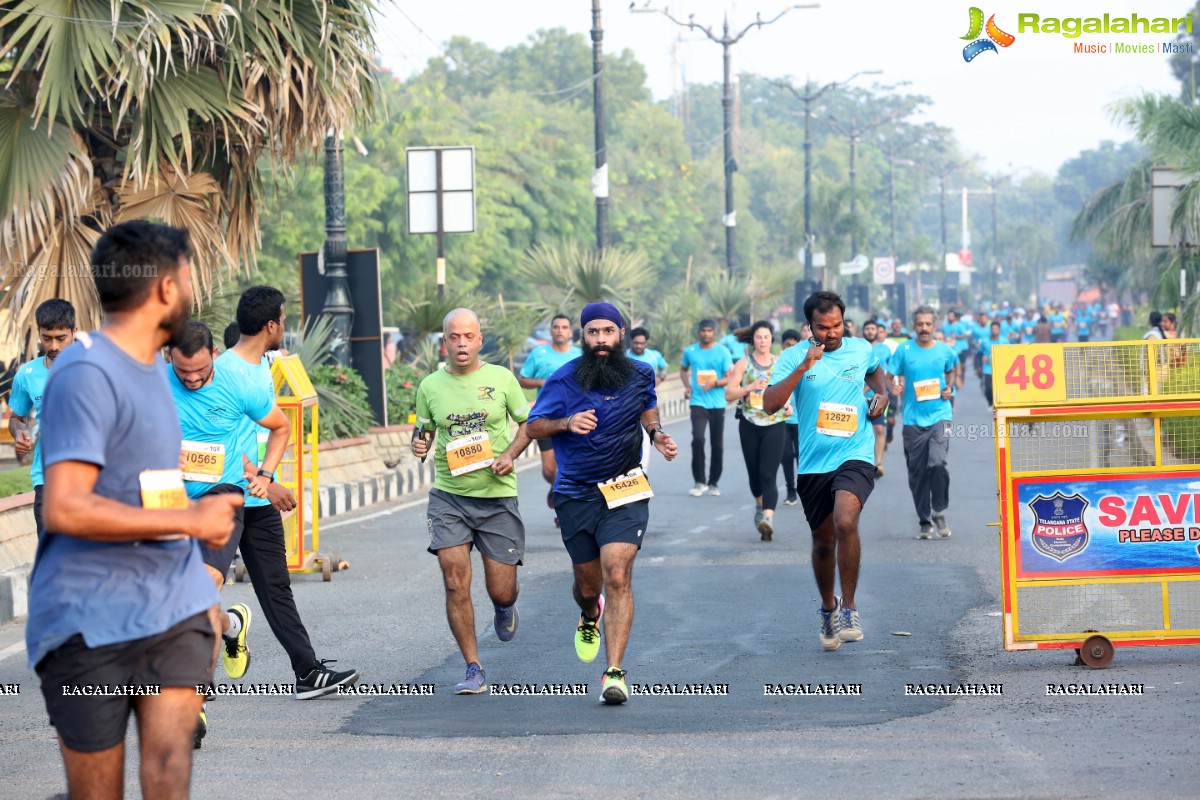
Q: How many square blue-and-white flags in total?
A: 0